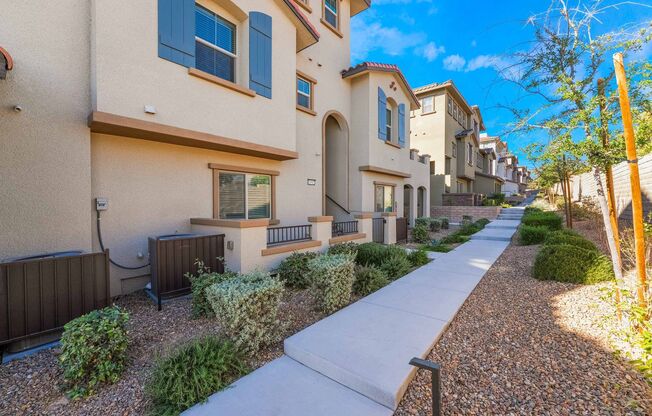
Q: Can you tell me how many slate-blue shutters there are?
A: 4